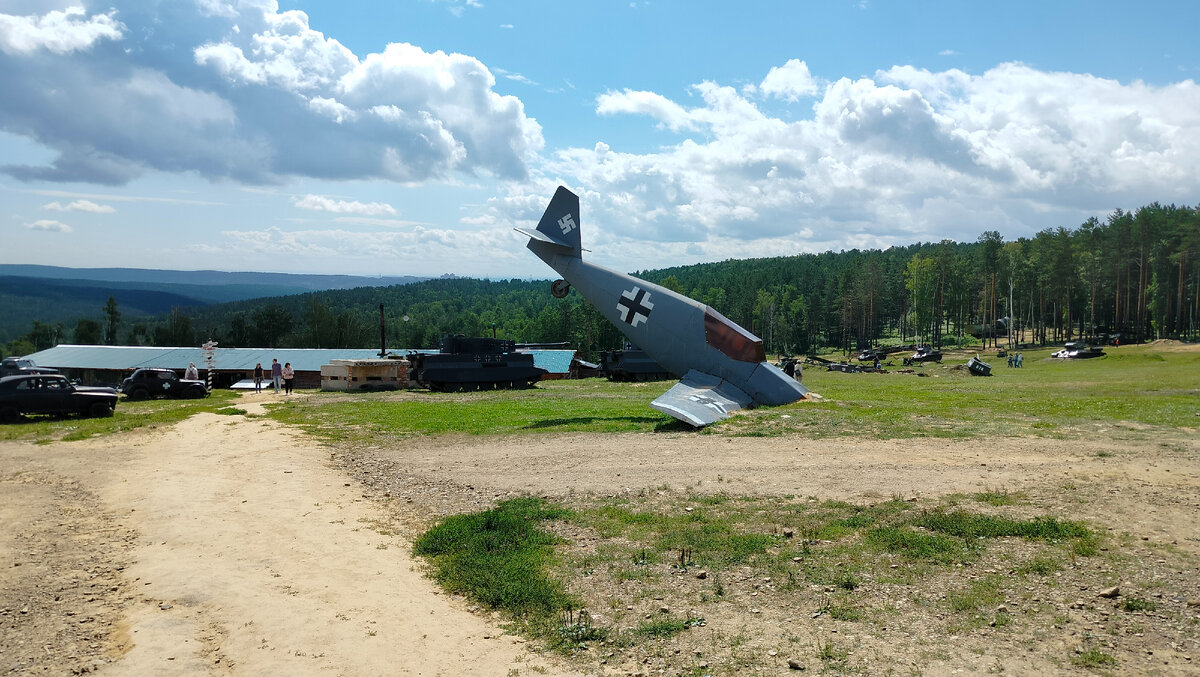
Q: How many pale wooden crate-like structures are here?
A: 1